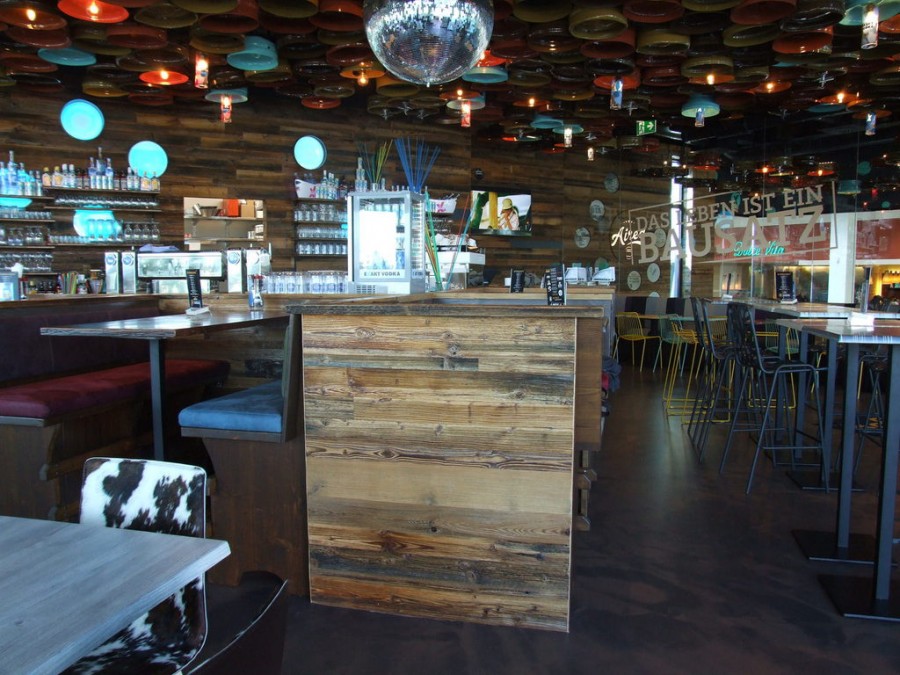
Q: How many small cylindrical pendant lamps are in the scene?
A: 9